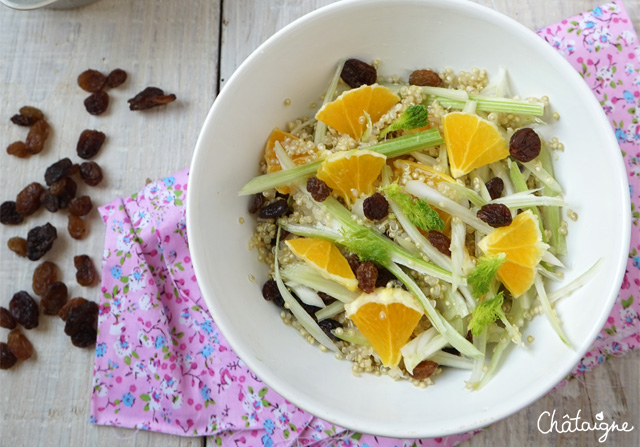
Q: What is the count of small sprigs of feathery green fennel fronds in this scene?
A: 5